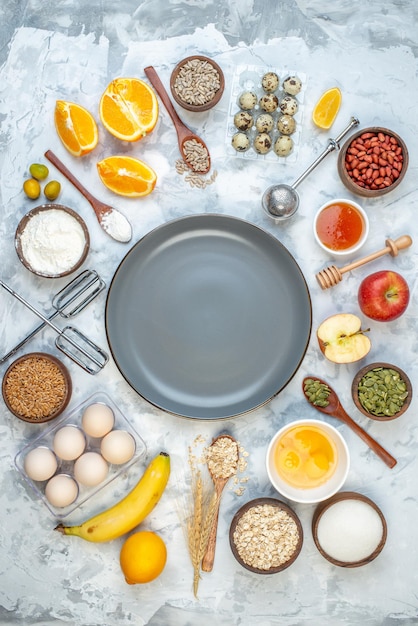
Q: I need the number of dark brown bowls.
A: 7